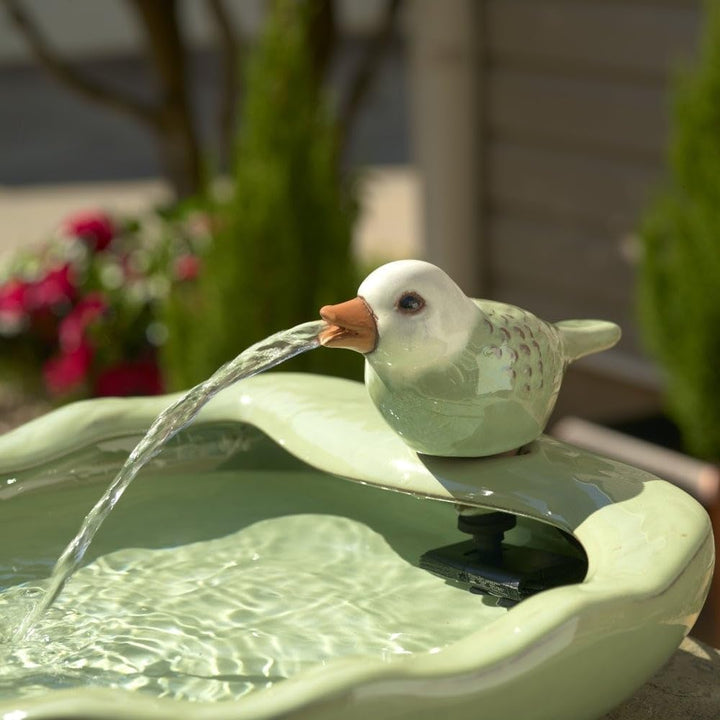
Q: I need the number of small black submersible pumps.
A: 1